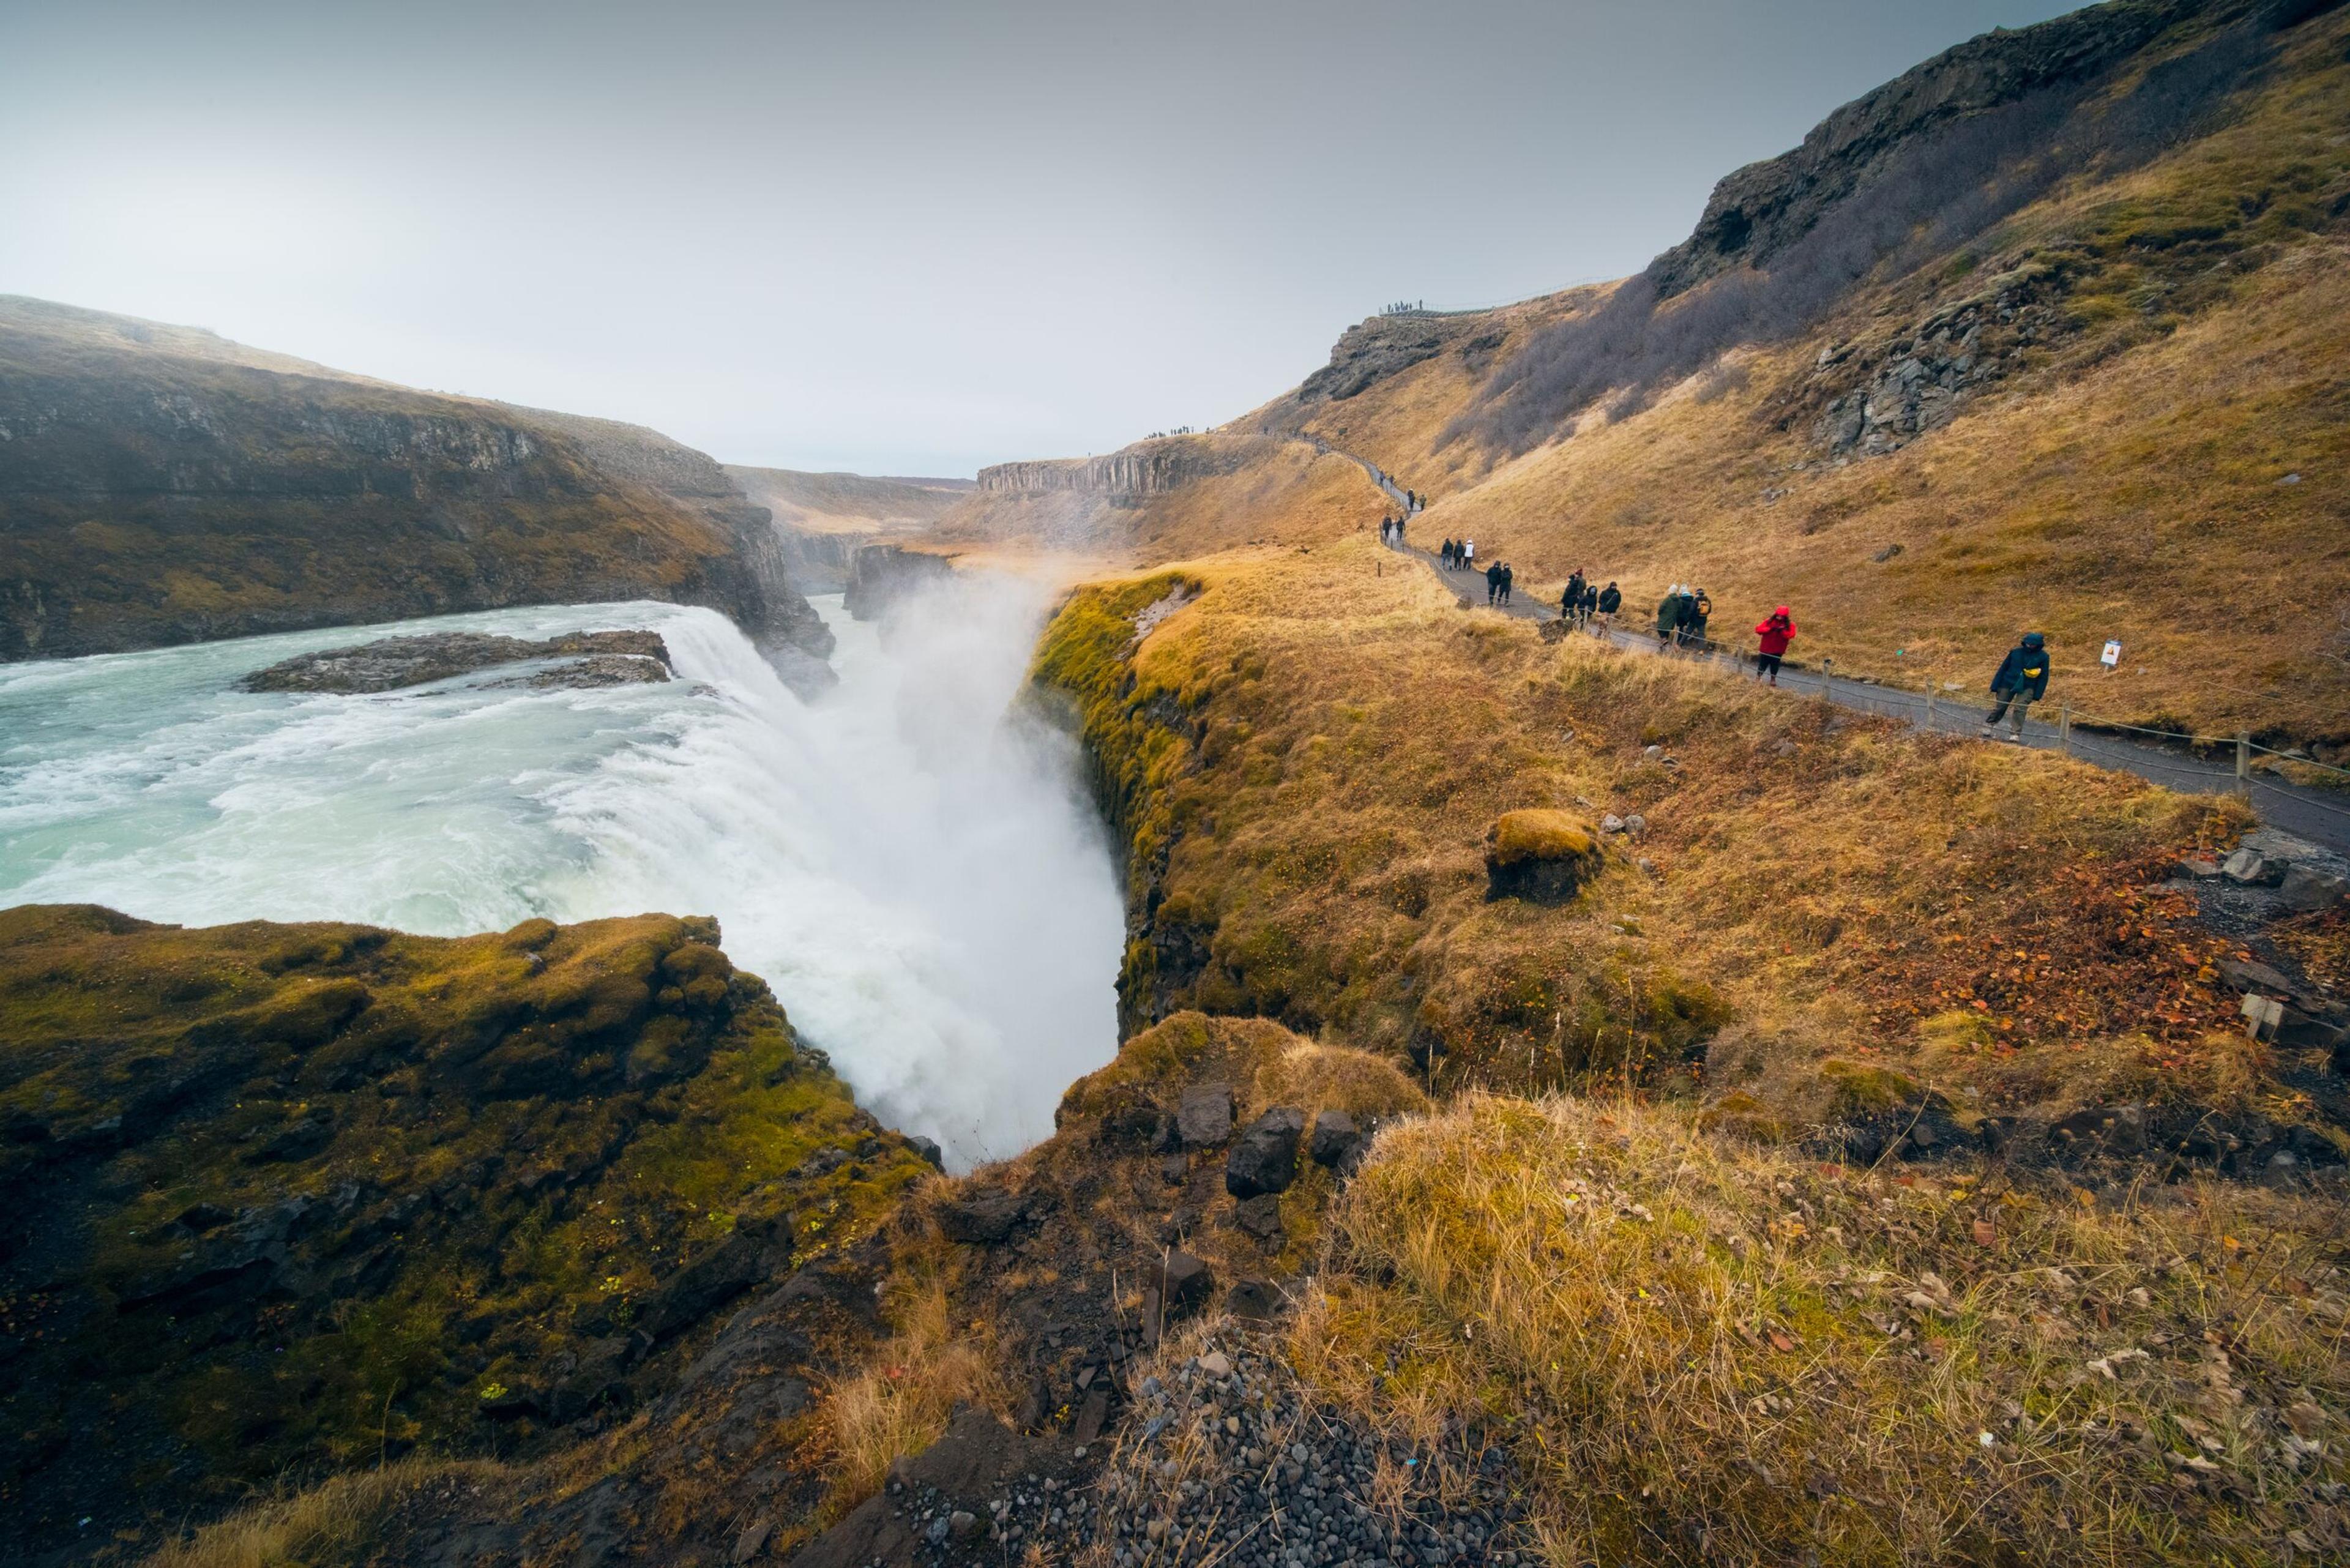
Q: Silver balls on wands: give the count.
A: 0